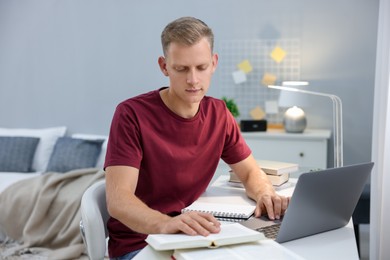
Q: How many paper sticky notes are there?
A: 6